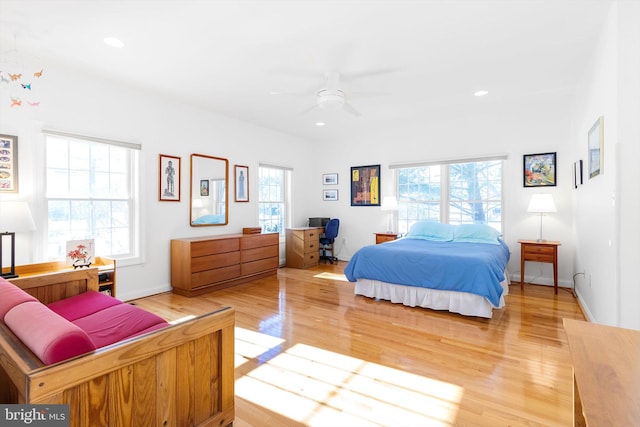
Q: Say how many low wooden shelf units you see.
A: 1